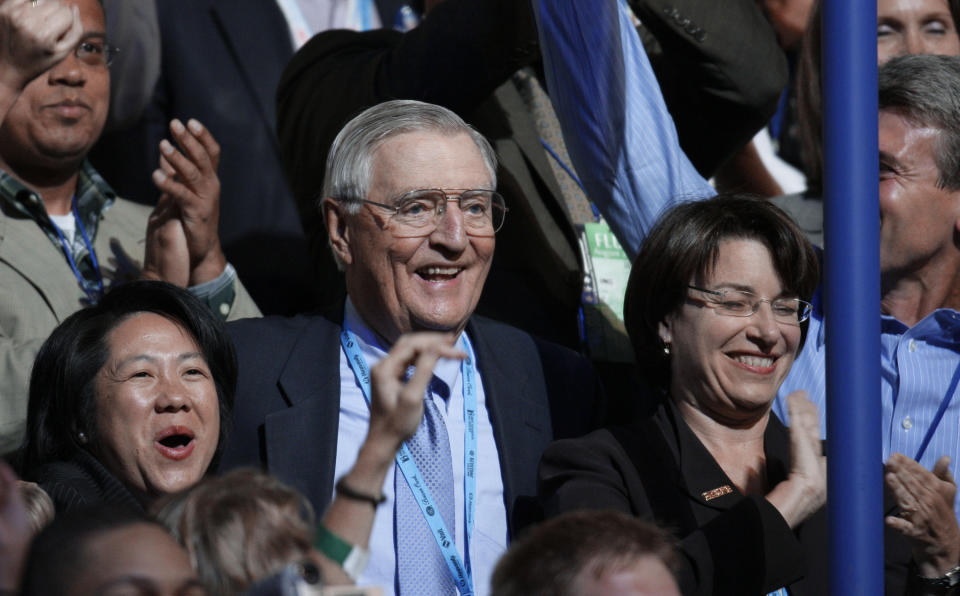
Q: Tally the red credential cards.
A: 0